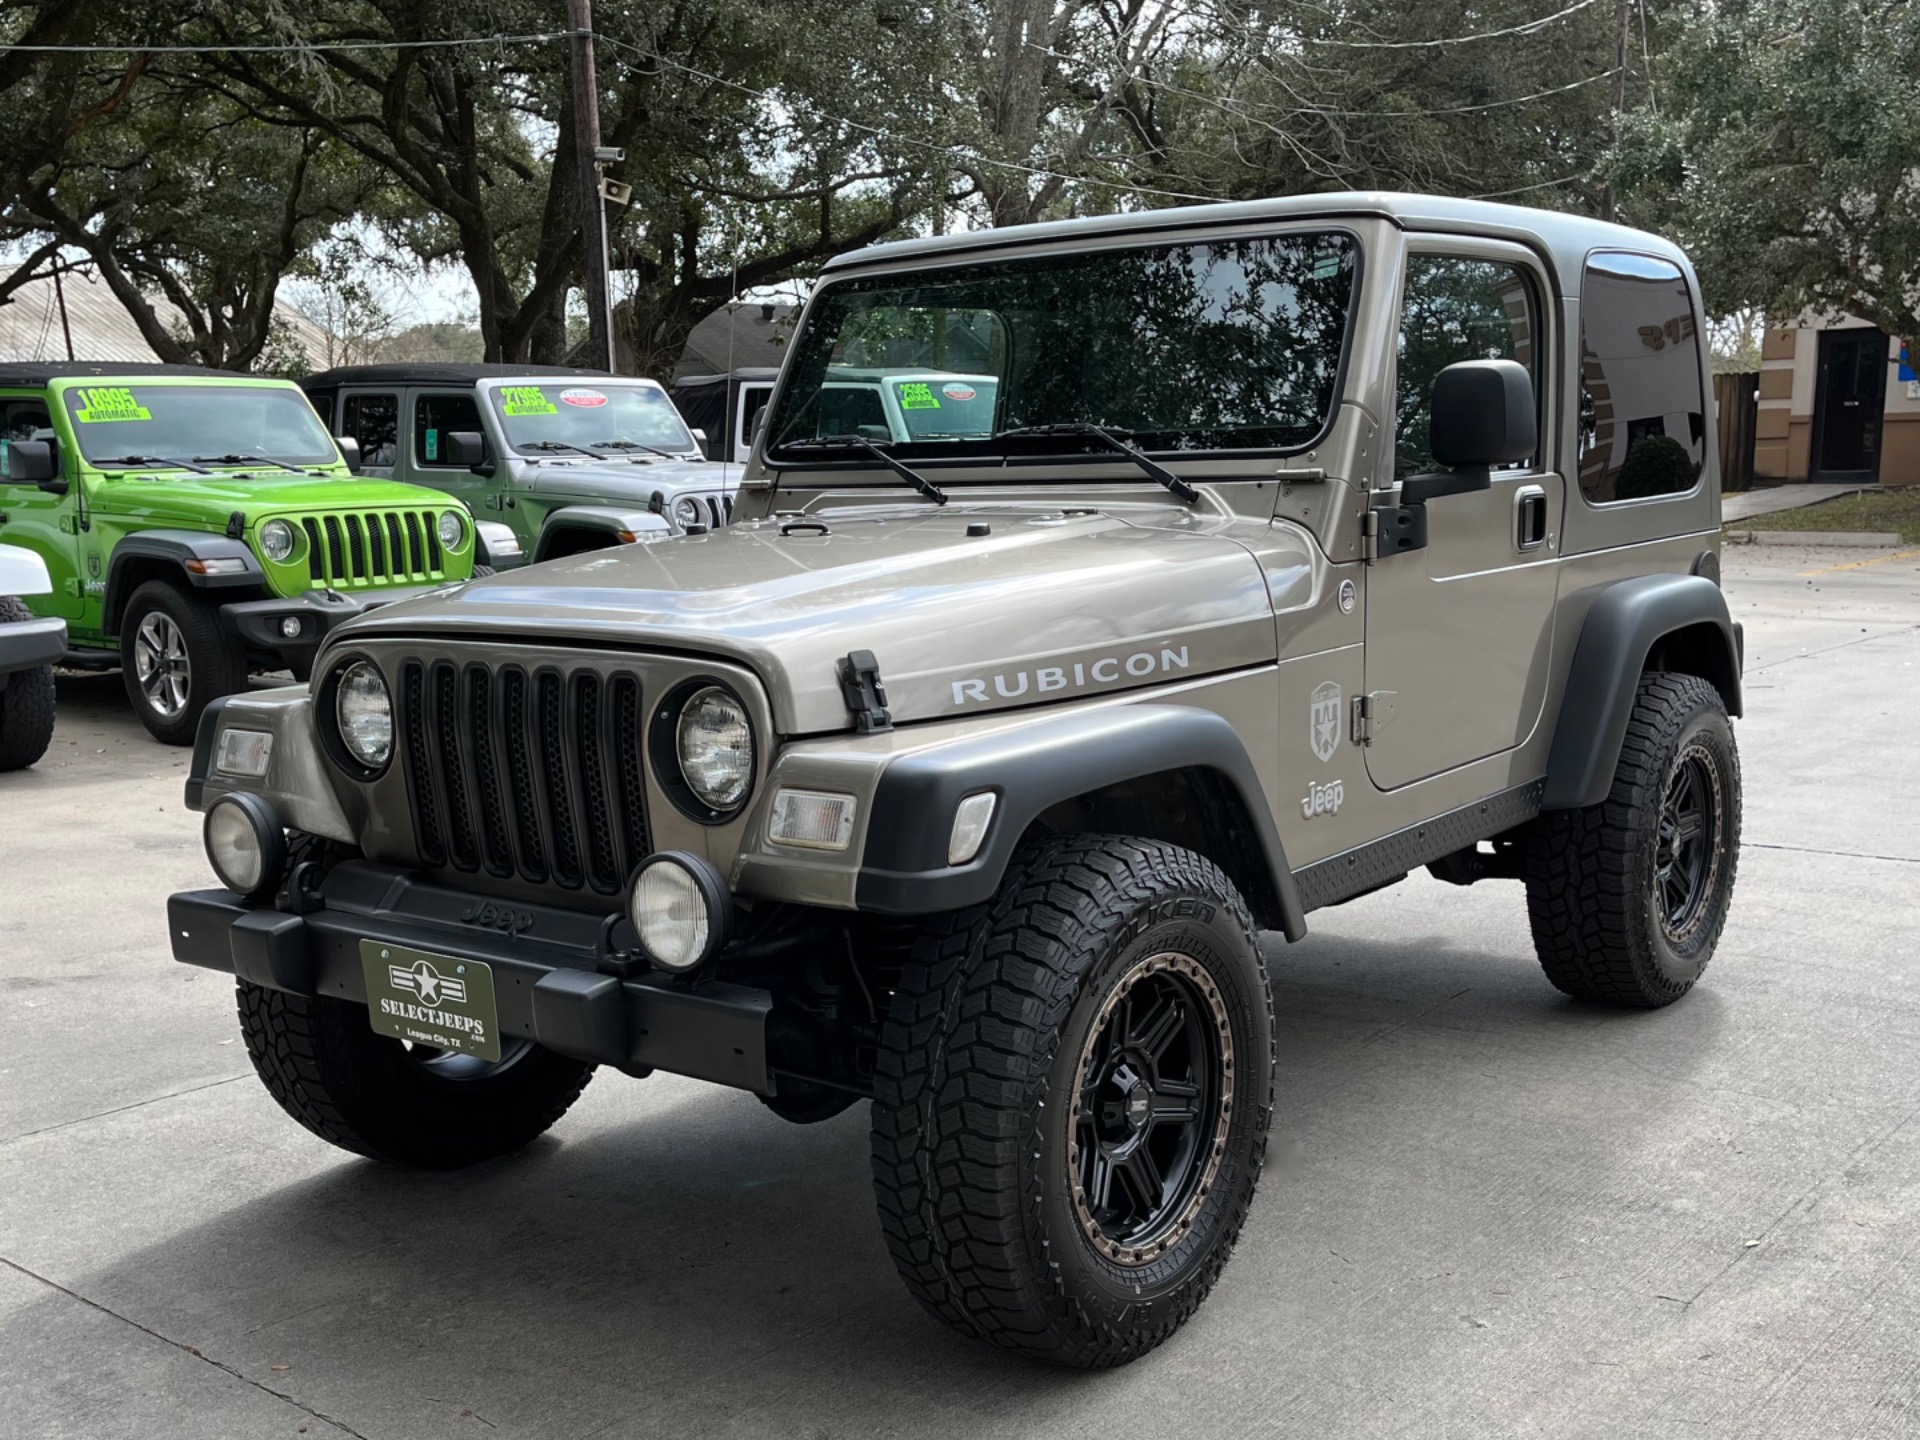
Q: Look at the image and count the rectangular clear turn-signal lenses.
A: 2